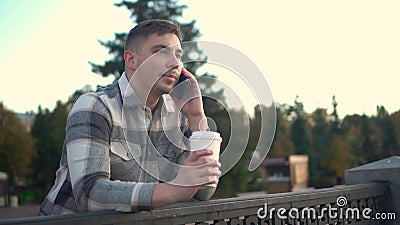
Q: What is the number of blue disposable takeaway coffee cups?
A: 0